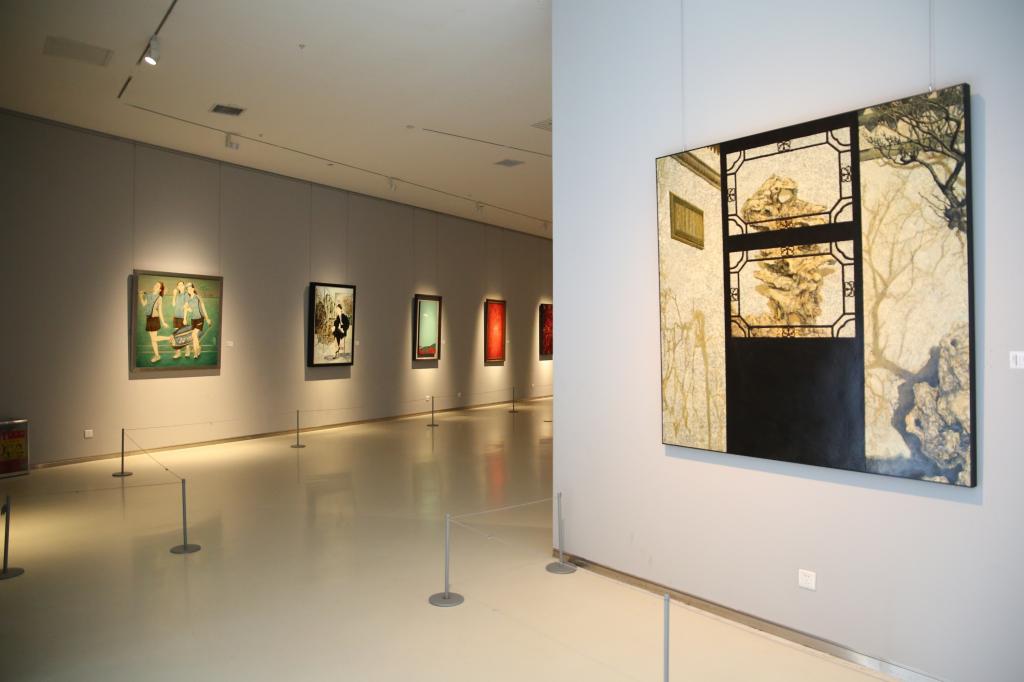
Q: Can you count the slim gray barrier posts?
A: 9